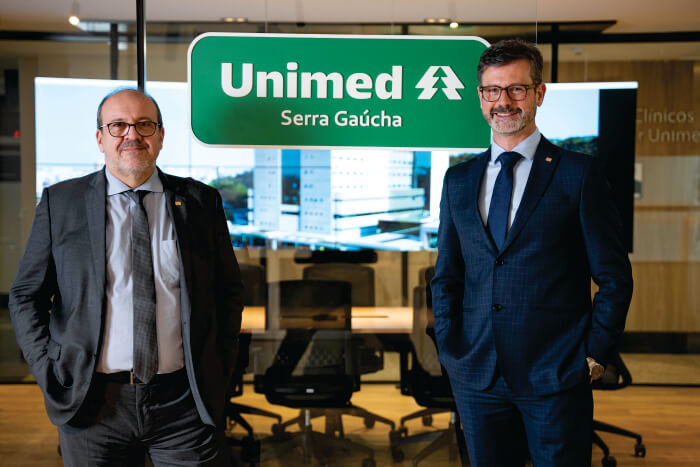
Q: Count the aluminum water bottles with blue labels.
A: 0